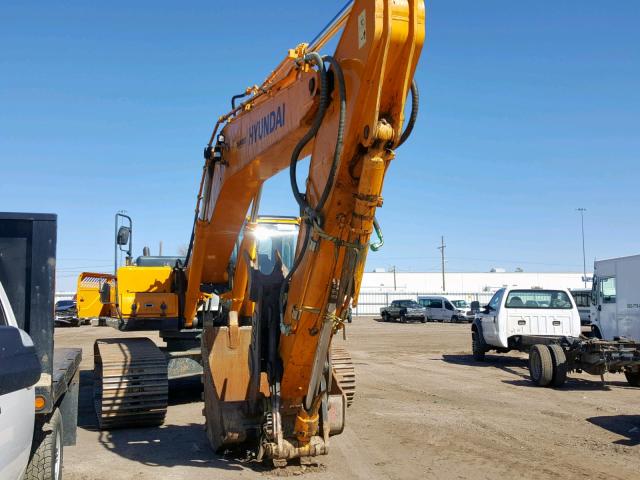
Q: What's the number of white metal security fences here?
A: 1